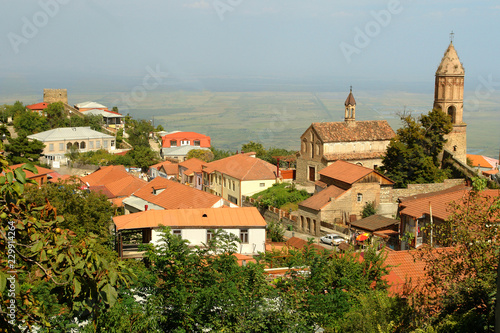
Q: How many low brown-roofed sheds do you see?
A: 1